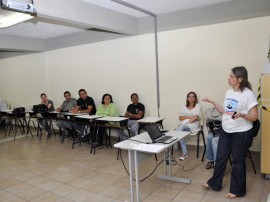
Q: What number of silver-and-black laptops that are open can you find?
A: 1